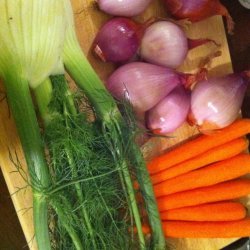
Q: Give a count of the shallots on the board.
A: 7